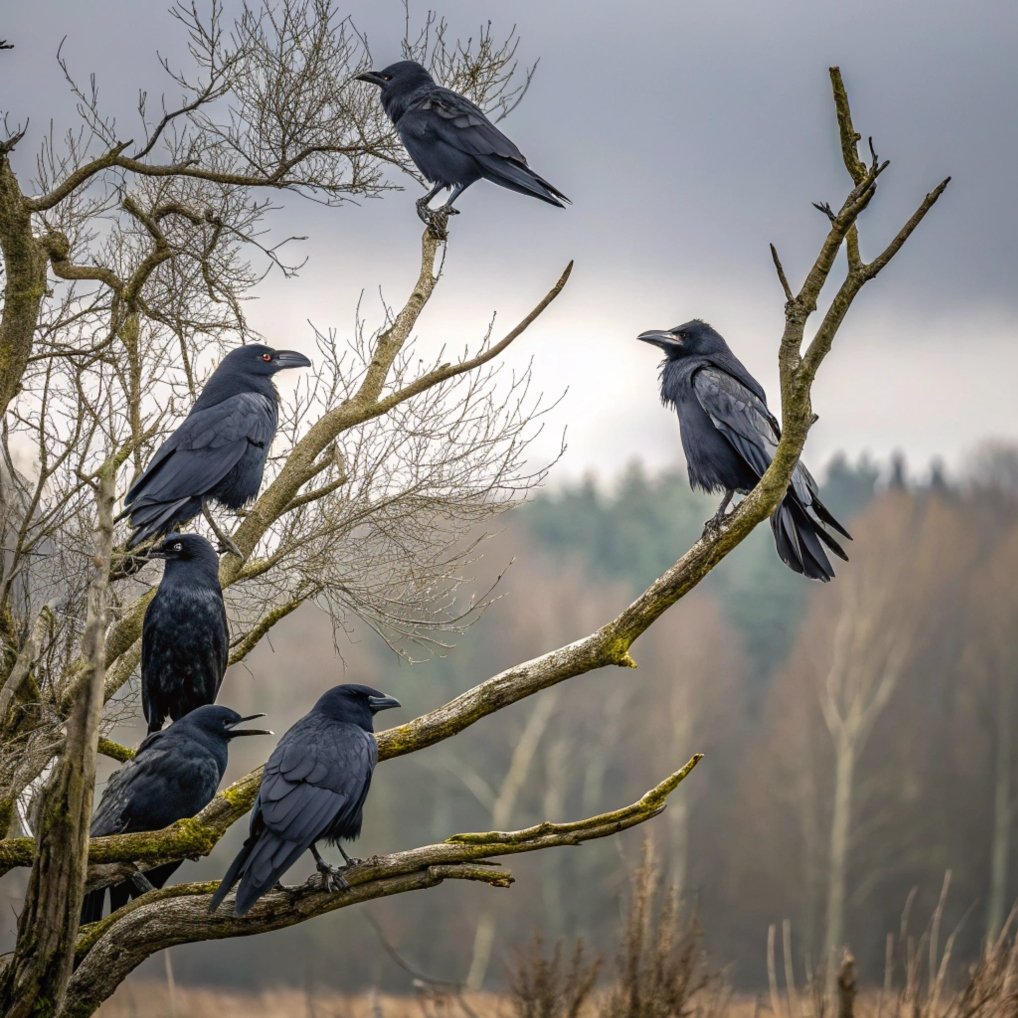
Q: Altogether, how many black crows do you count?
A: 6